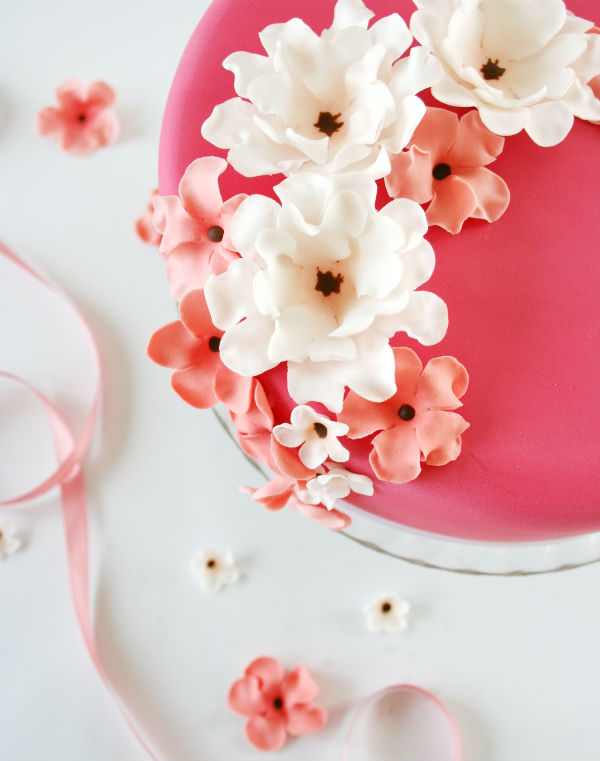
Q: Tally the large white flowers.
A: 3